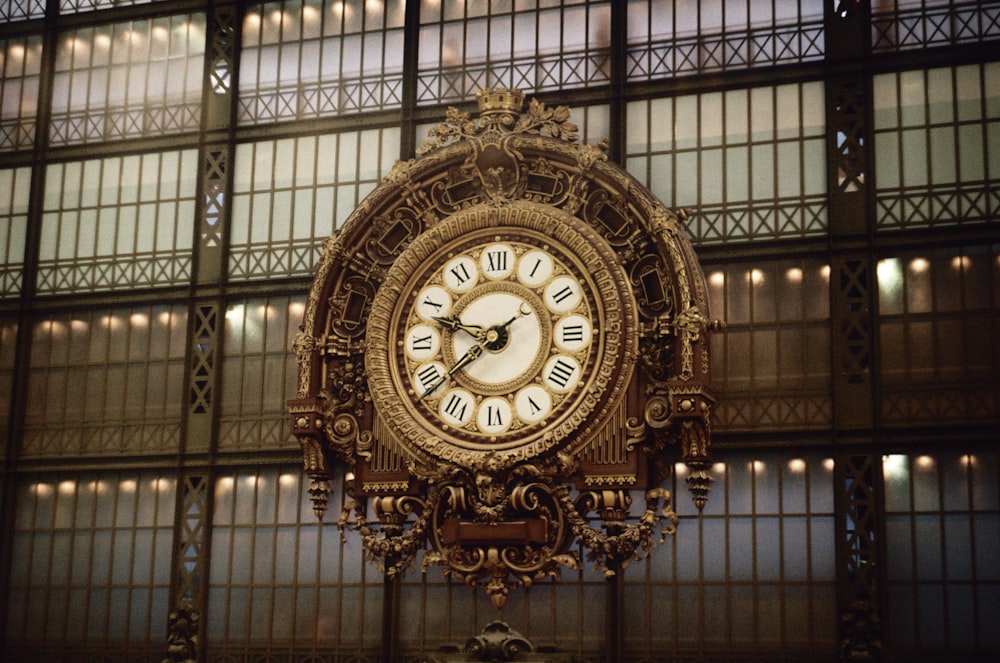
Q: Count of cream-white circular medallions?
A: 12